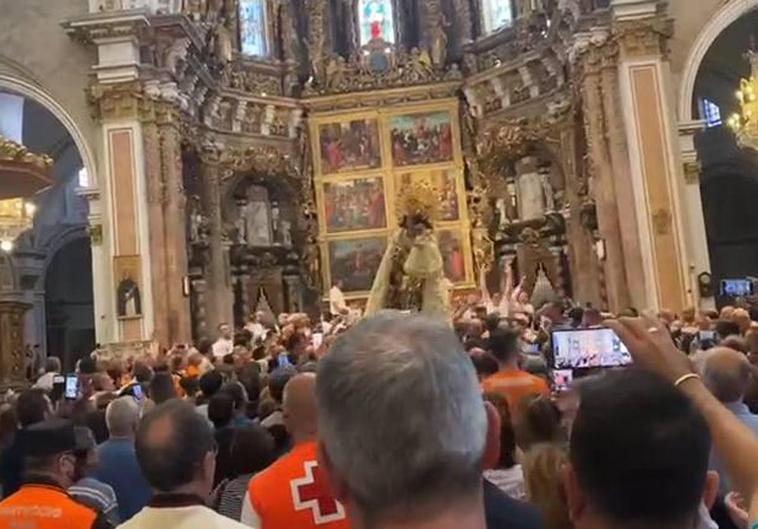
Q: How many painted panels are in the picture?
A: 6